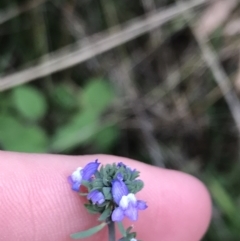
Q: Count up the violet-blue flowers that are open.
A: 2